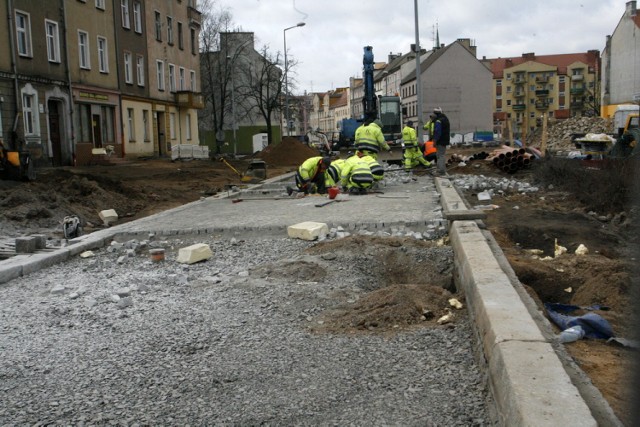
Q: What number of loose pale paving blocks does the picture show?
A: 3